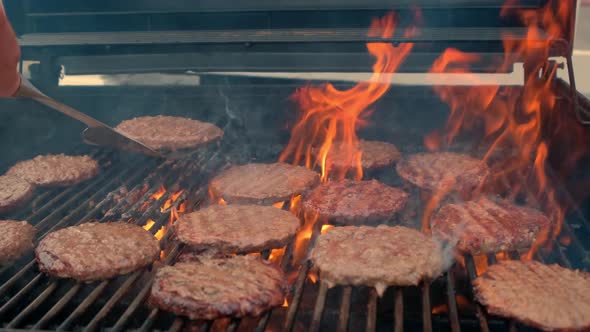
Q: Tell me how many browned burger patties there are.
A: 14